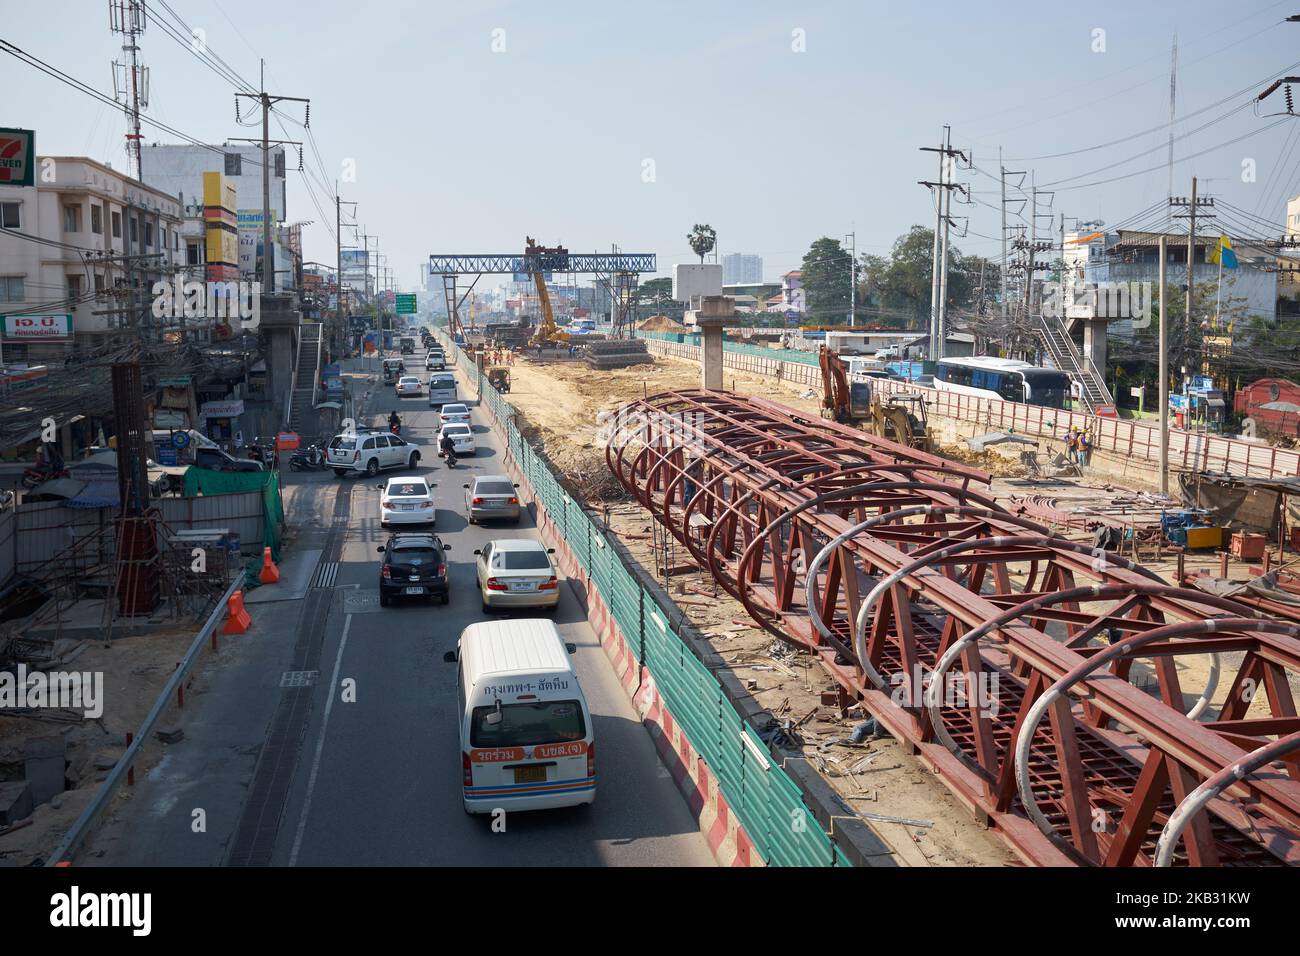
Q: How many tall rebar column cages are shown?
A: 1